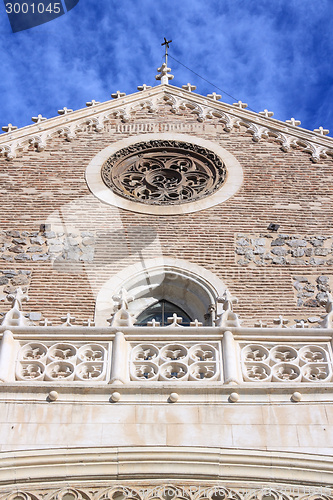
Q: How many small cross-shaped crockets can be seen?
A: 12